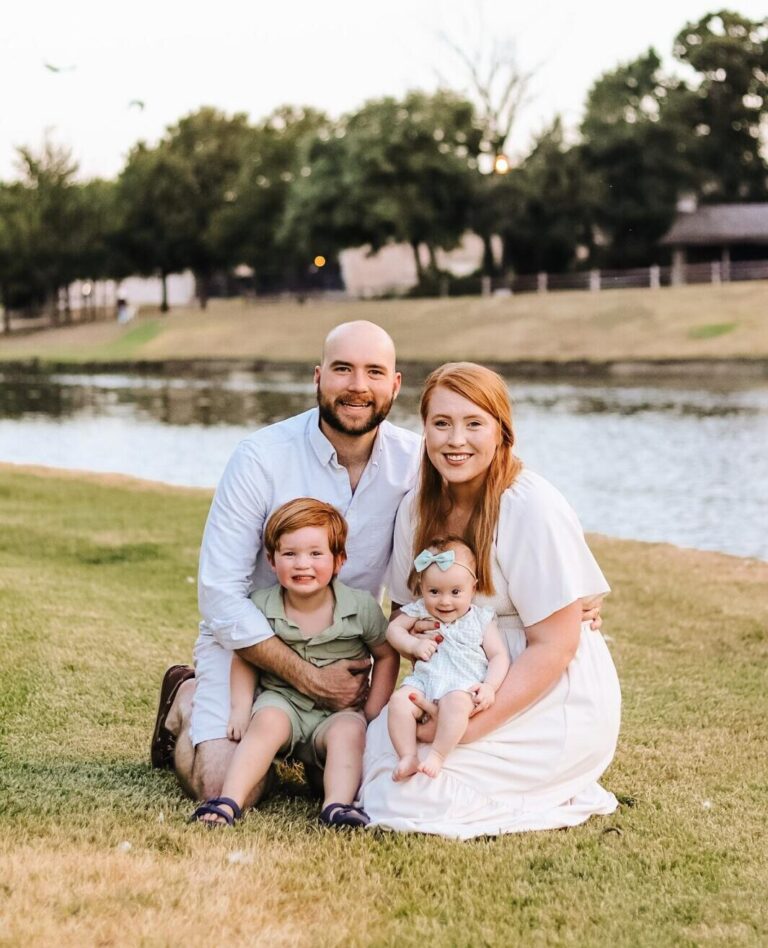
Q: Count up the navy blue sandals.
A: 2